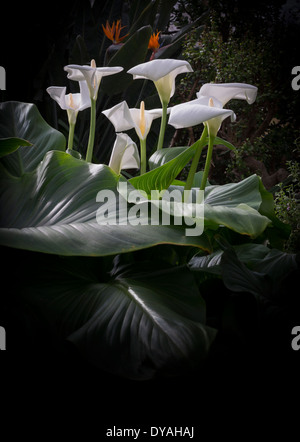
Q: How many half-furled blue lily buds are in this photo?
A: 0